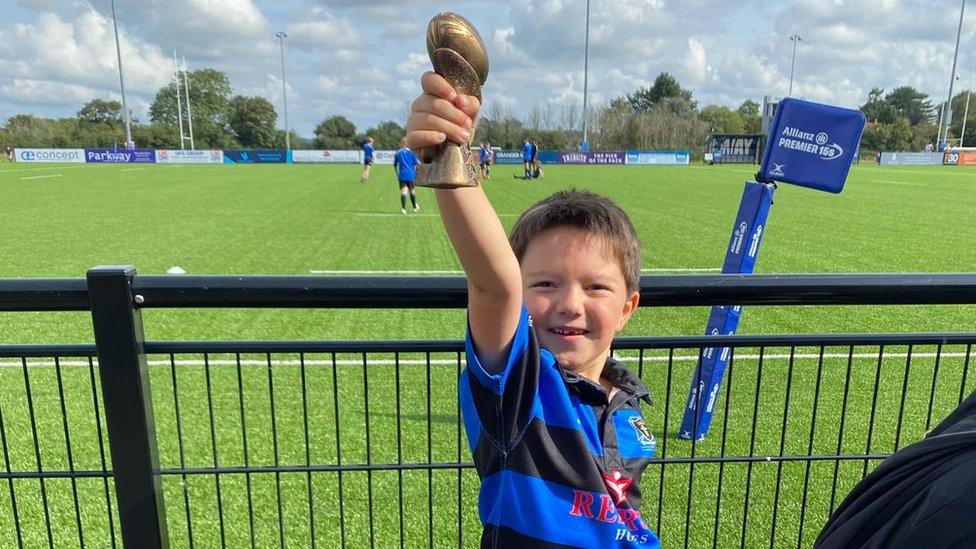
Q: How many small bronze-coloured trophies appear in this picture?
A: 1